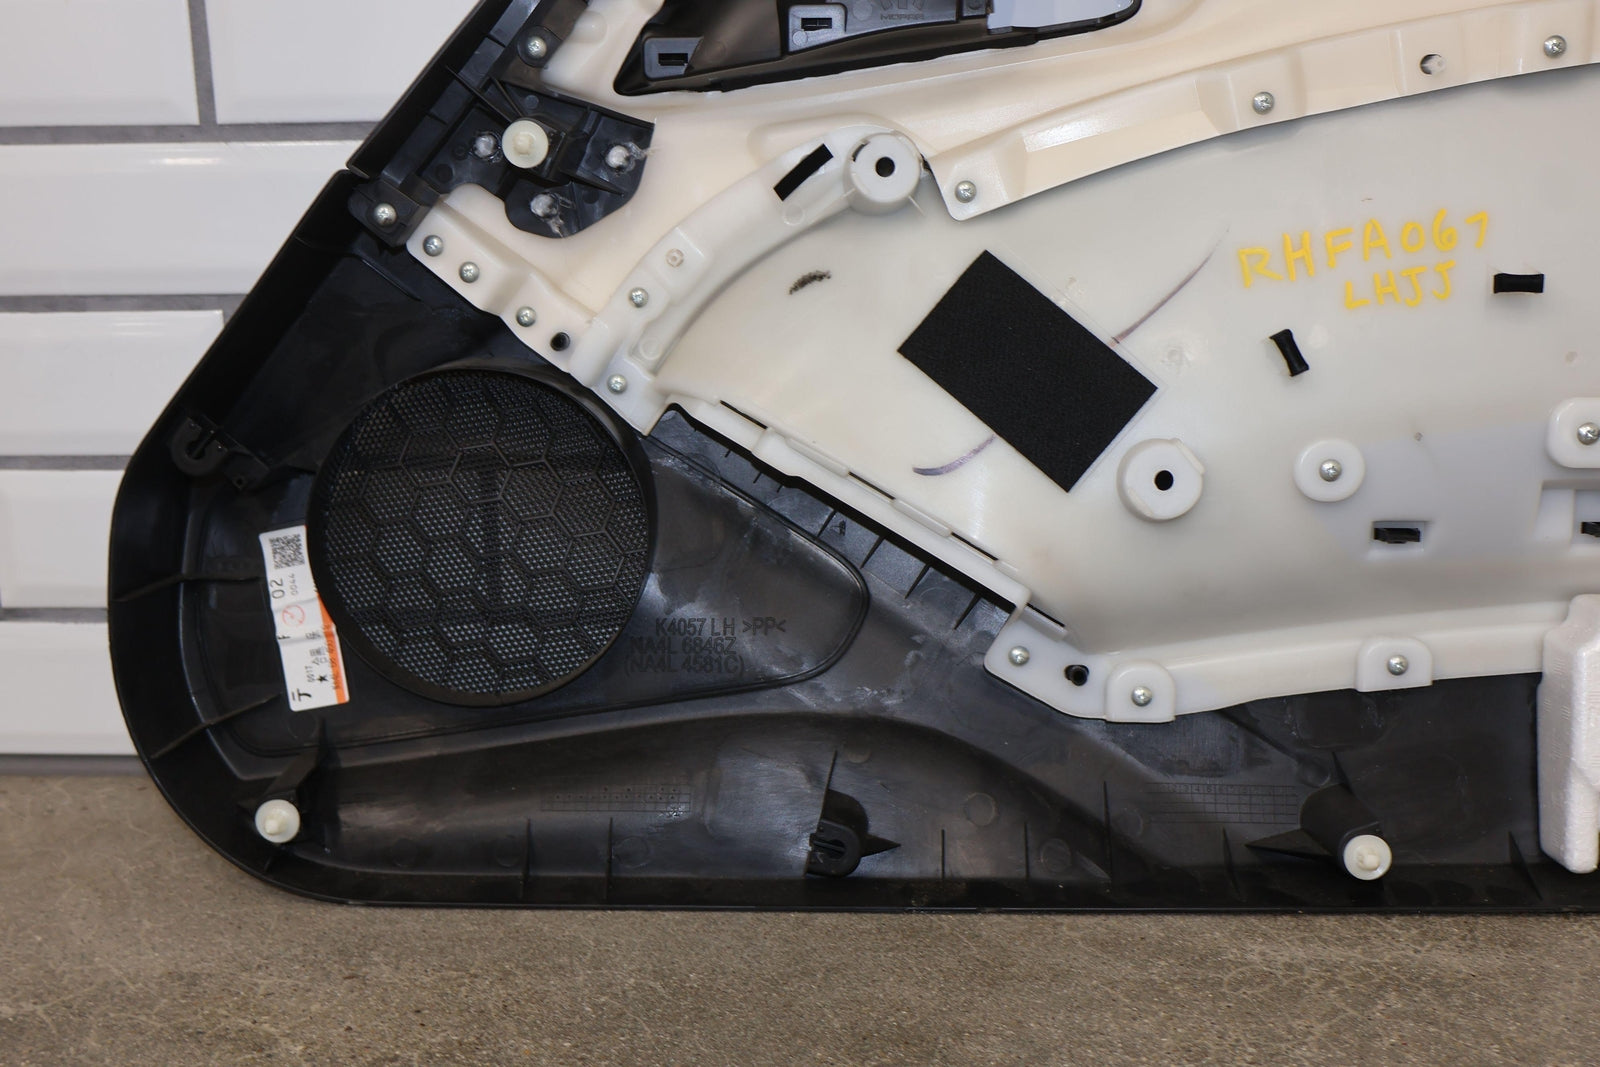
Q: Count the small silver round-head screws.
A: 15